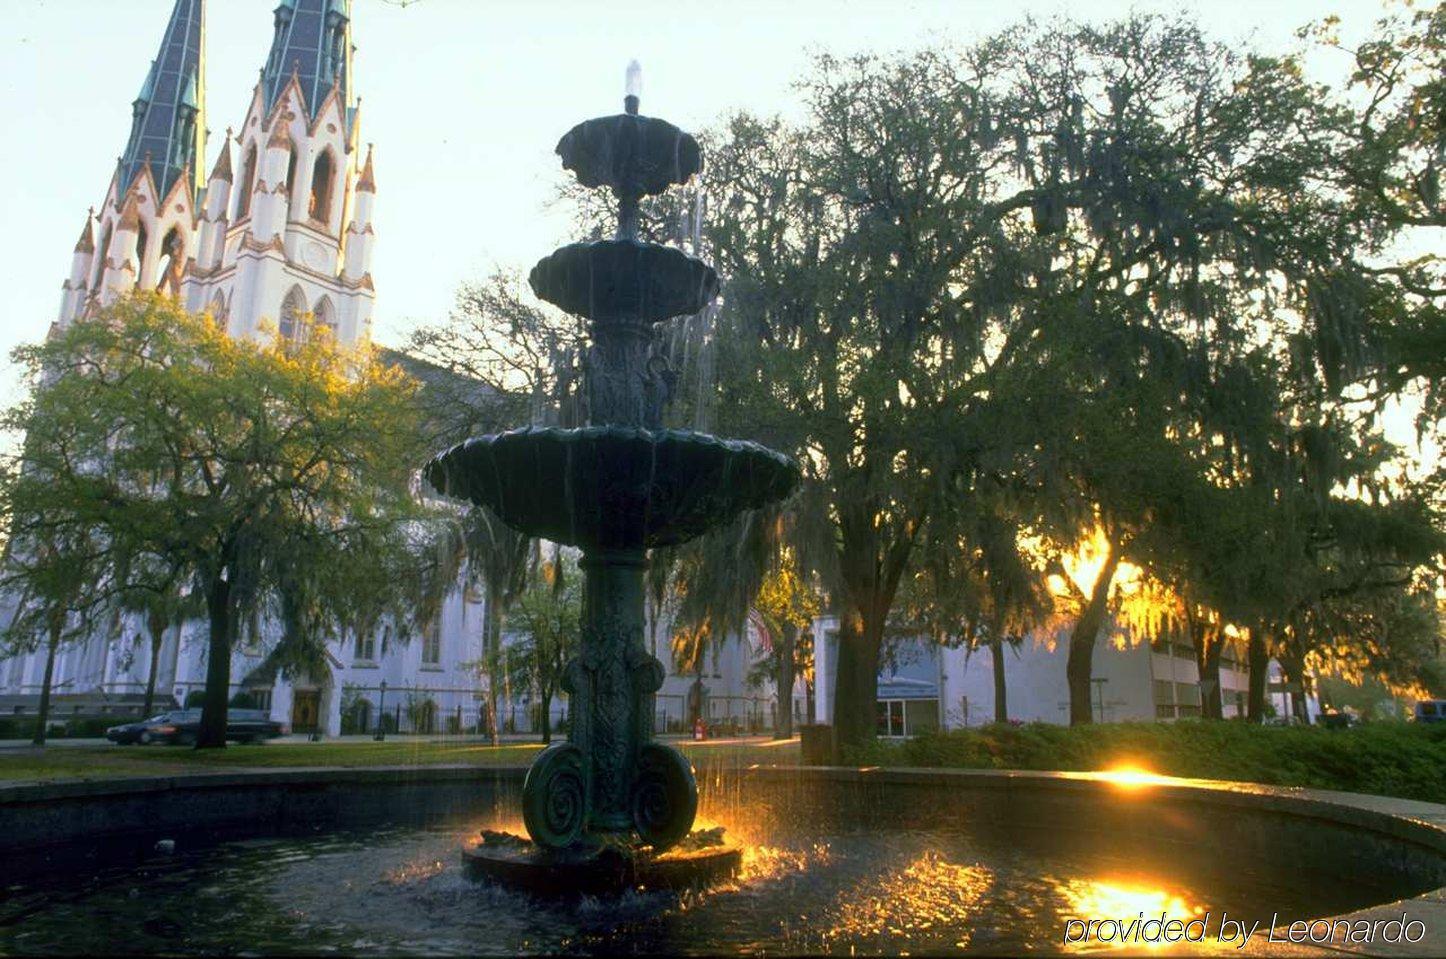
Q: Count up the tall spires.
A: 2